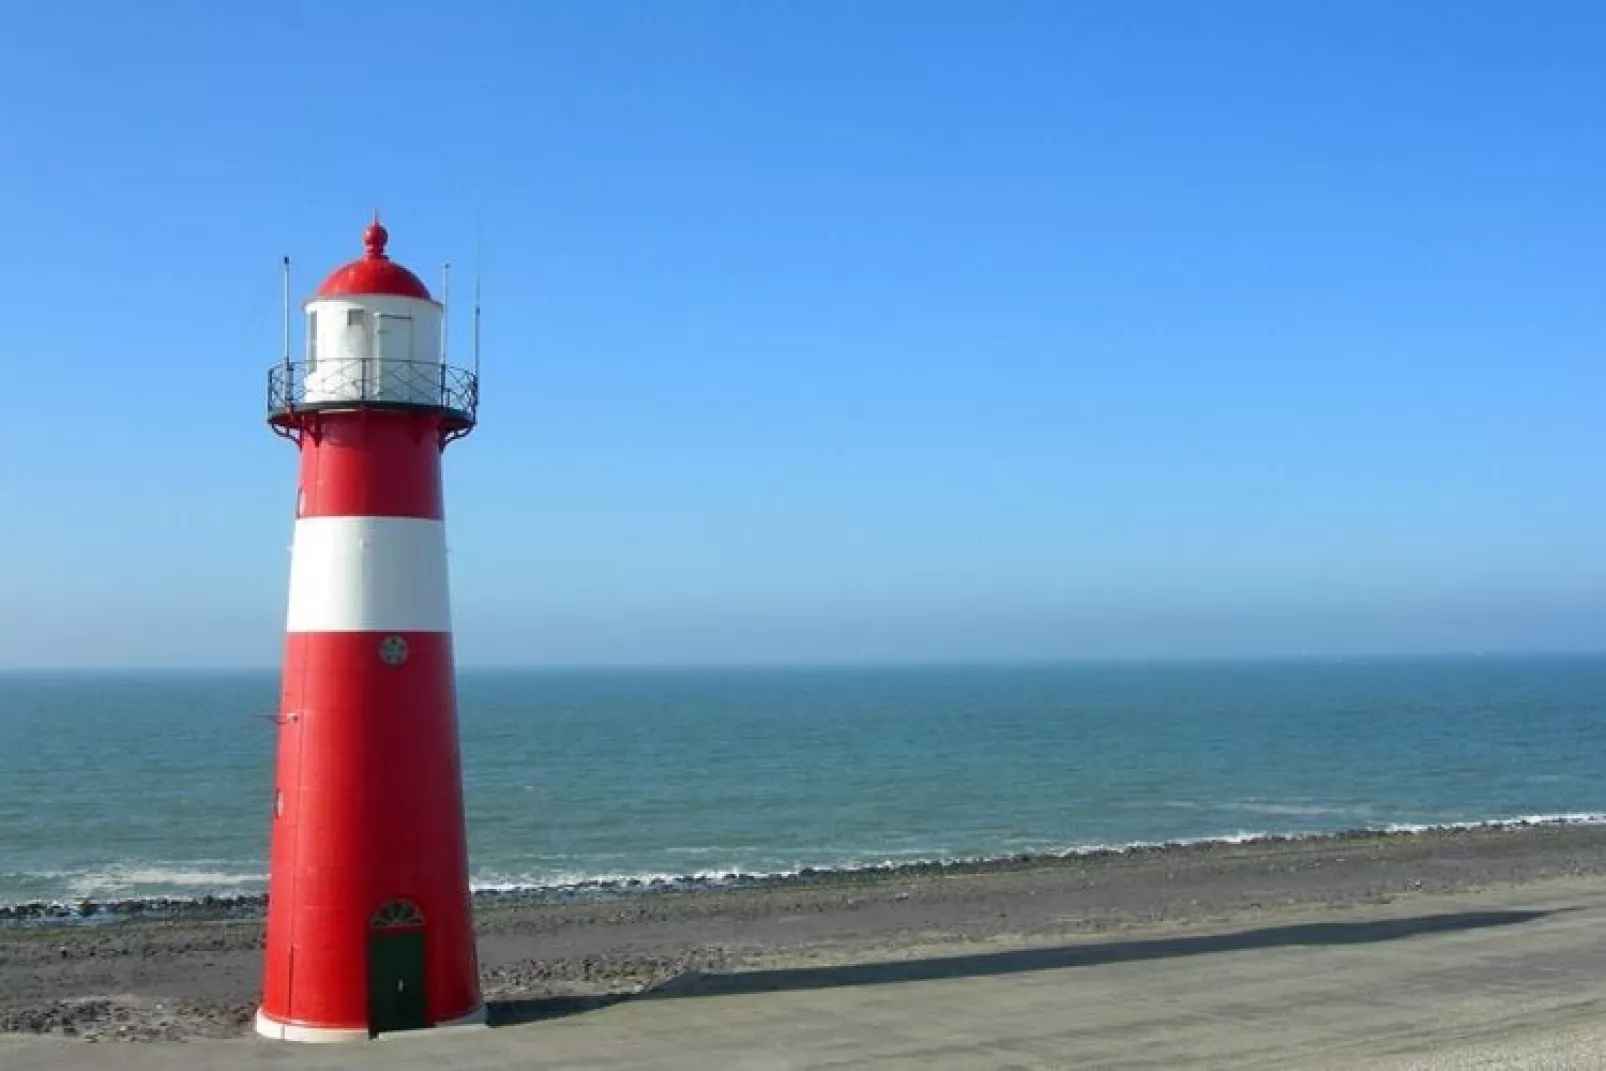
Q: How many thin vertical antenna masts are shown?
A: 3